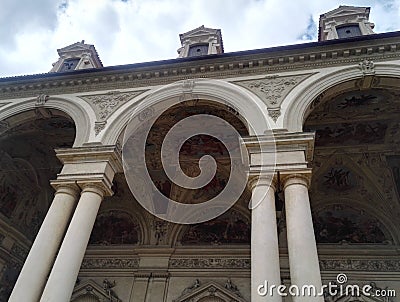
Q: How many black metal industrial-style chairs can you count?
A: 0